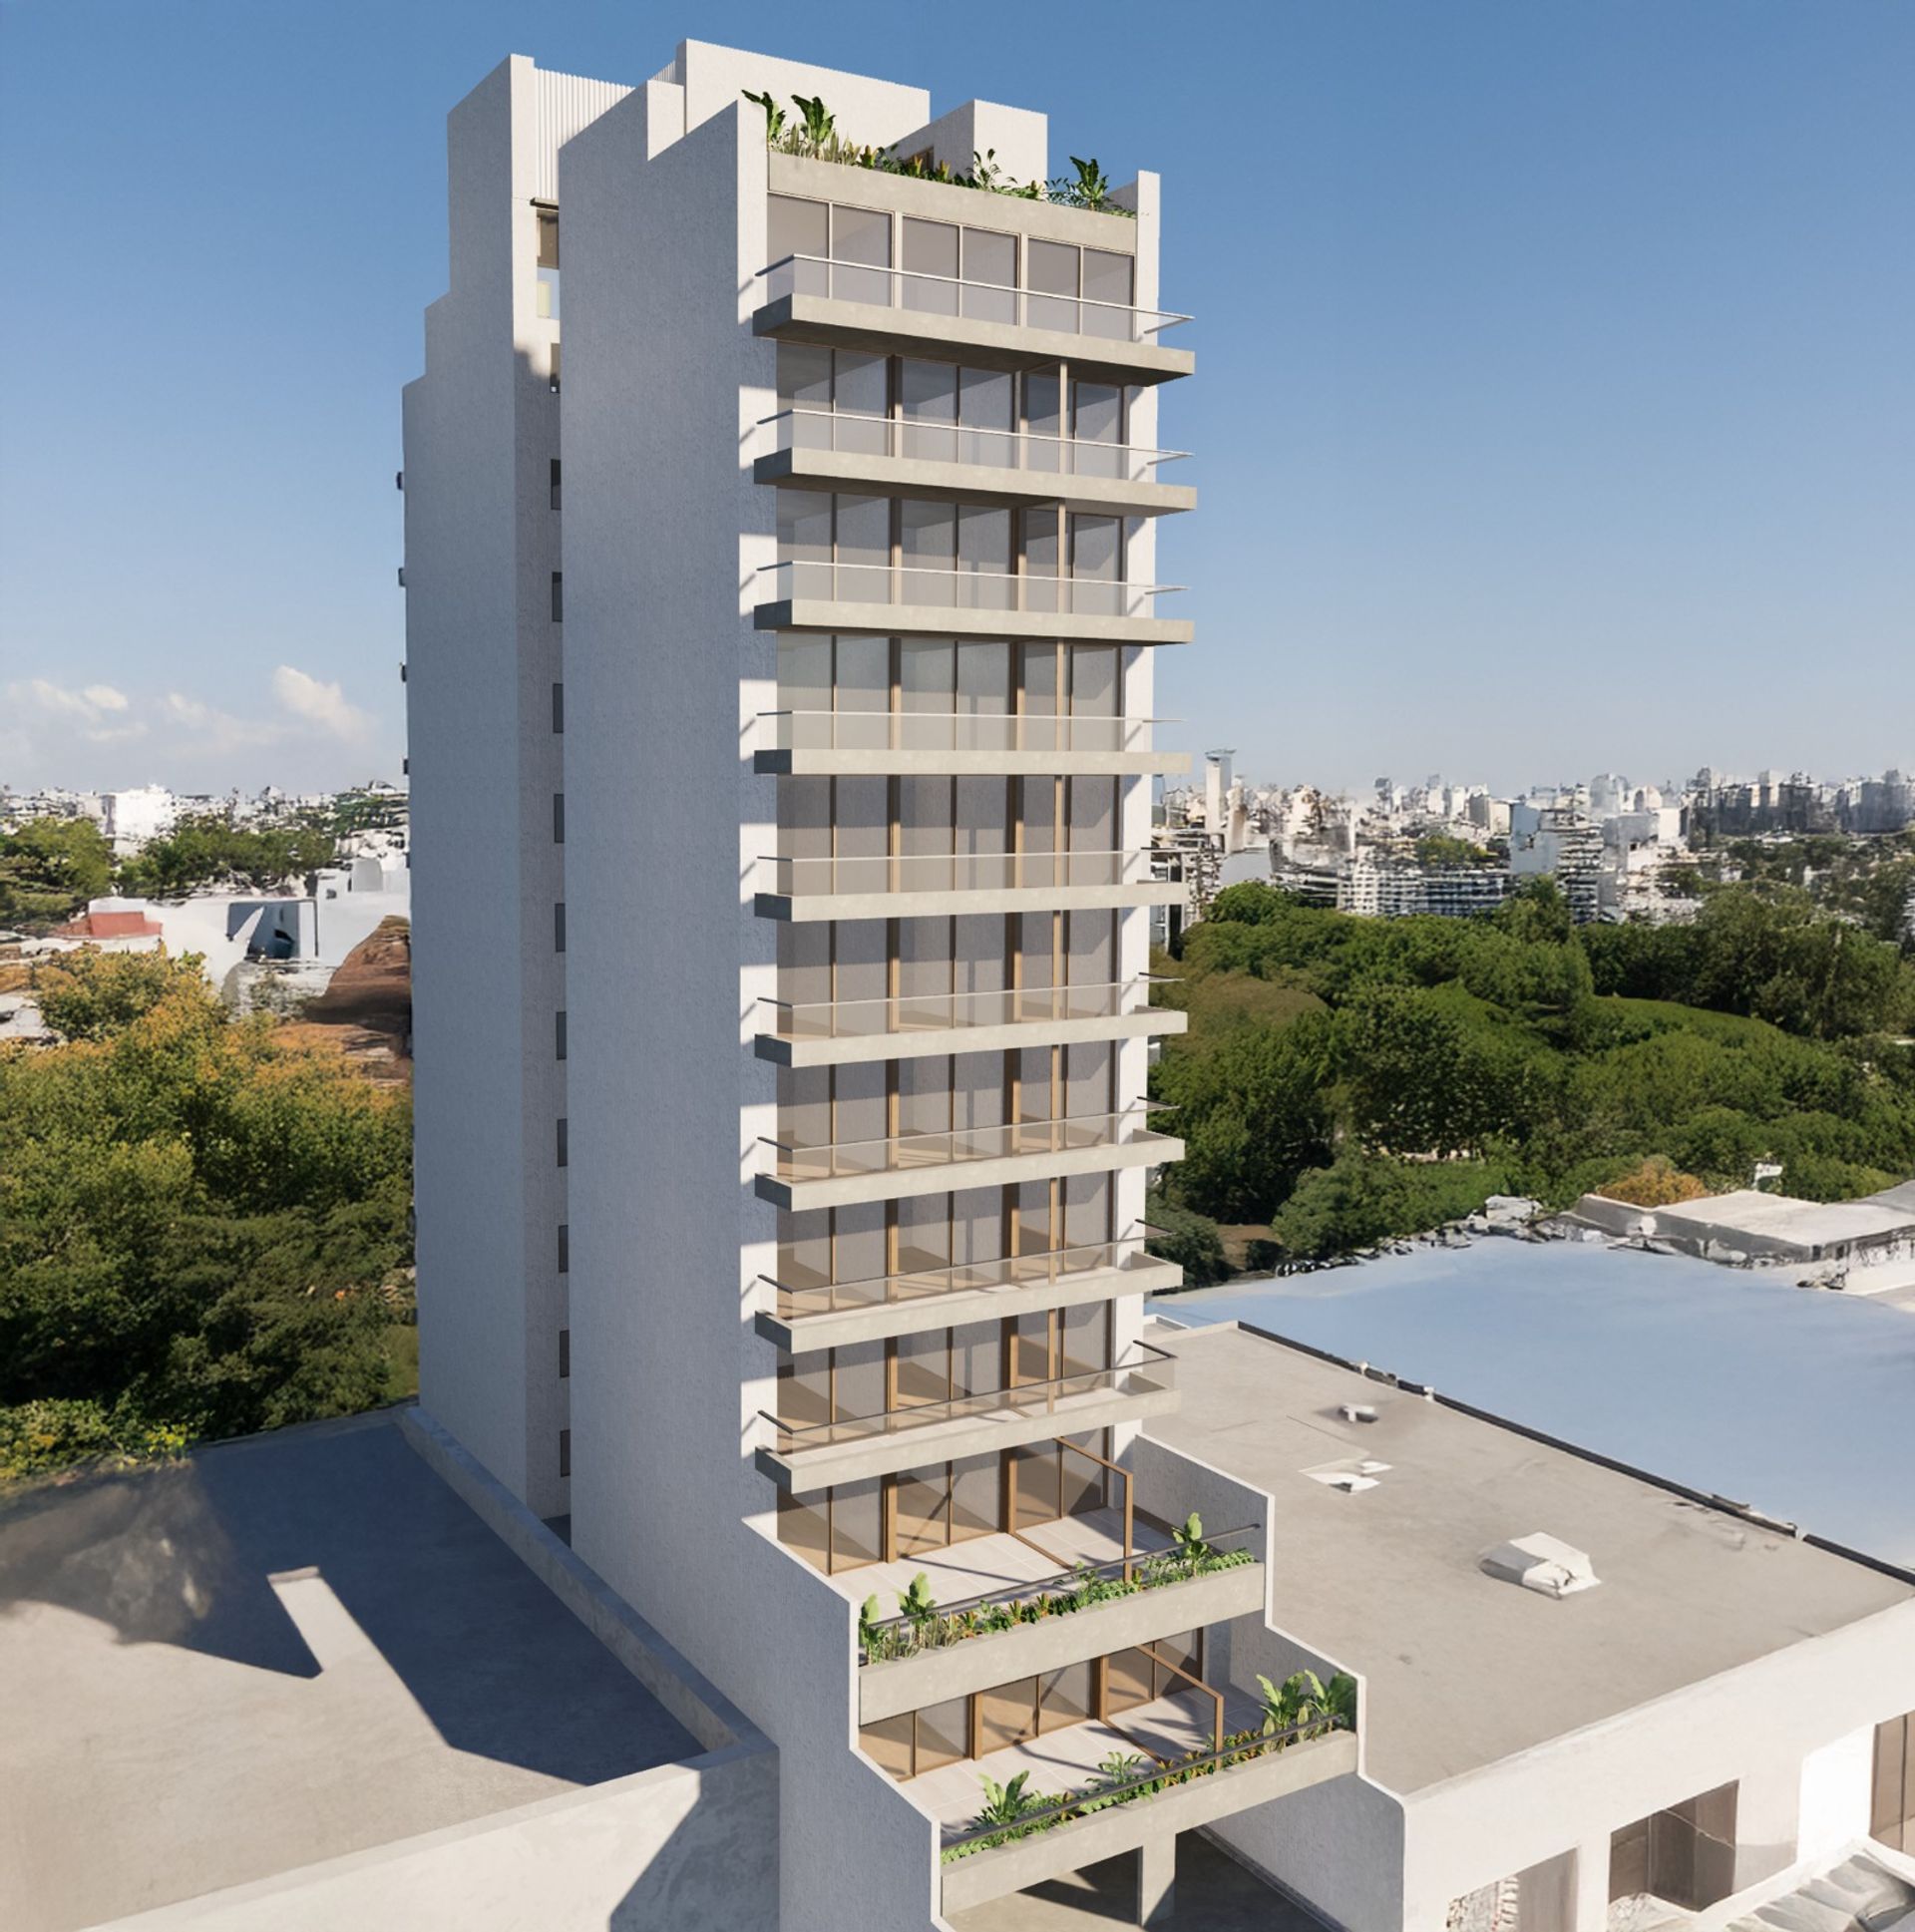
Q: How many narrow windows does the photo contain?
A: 11